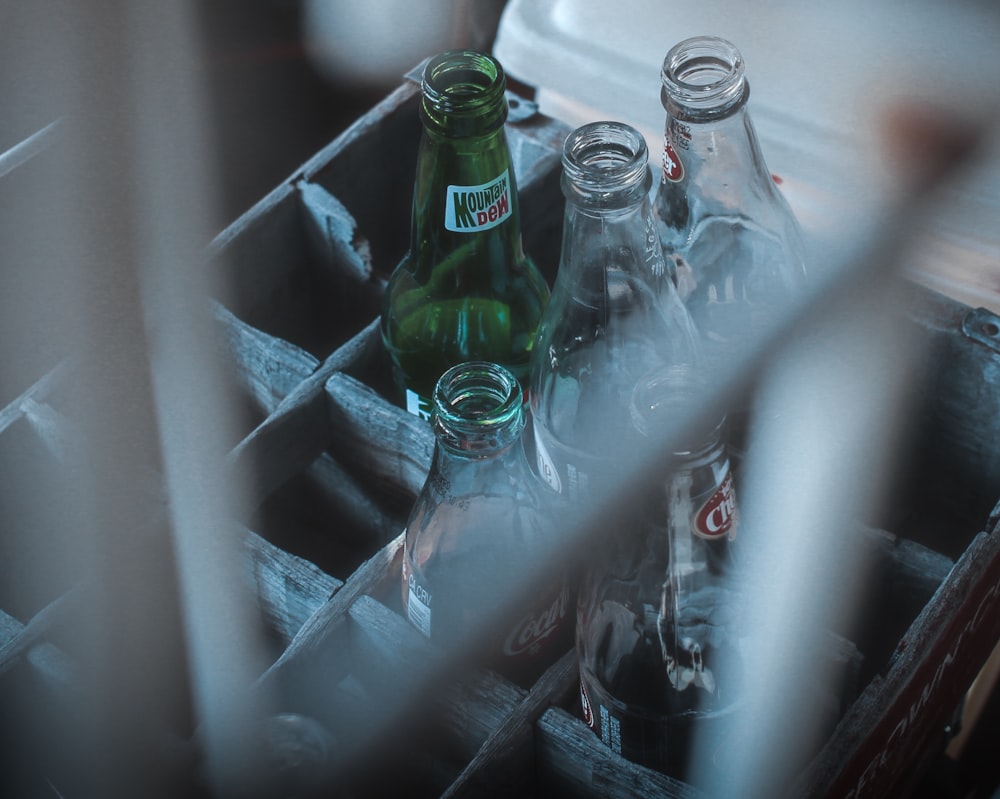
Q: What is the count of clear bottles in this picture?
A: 4